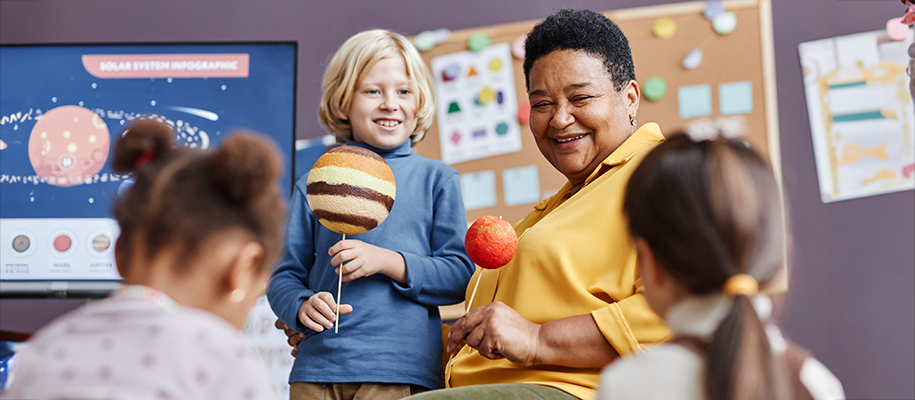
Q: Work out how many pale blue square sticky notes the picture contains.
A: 4